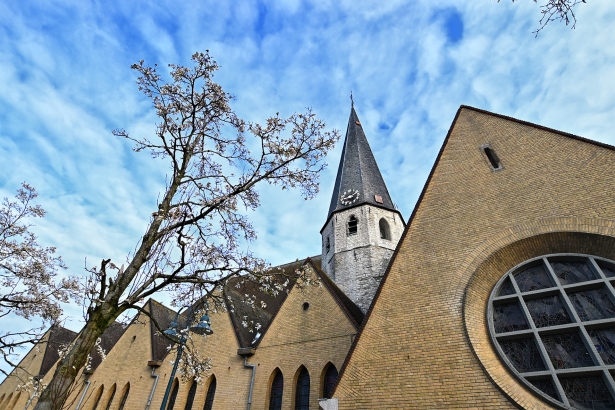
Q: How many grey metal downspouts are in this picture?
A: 4